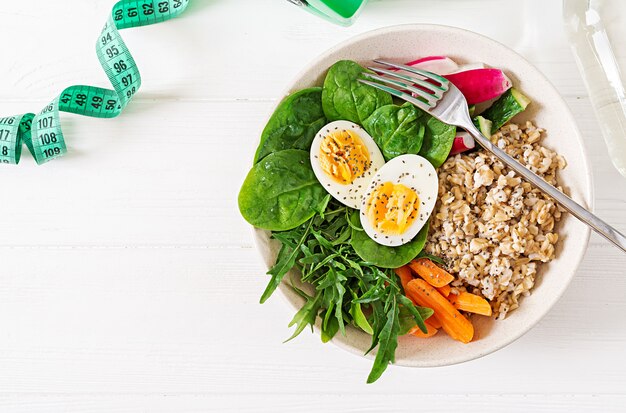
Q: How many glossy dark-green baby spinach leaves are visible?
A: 6